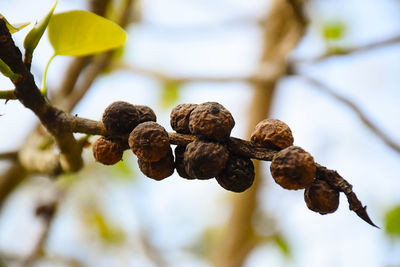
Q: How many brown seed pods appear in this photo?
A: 13